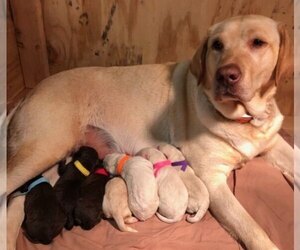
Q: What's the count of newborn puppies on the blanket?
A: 7